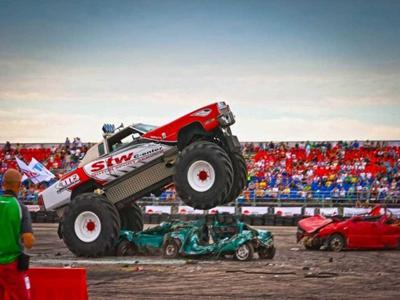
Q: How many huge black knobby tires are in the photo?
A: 4